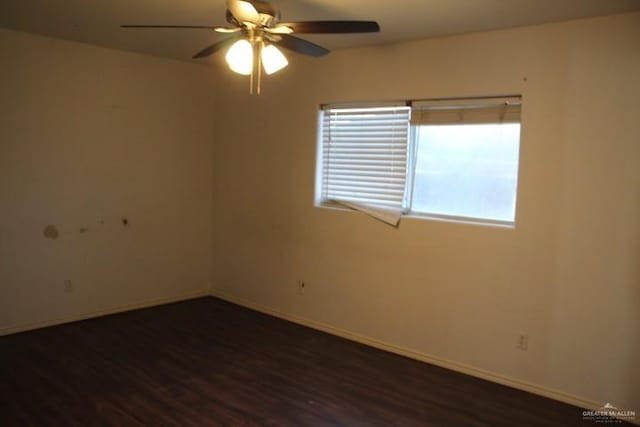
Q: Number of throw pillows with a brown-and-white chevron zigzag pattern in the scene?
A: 0